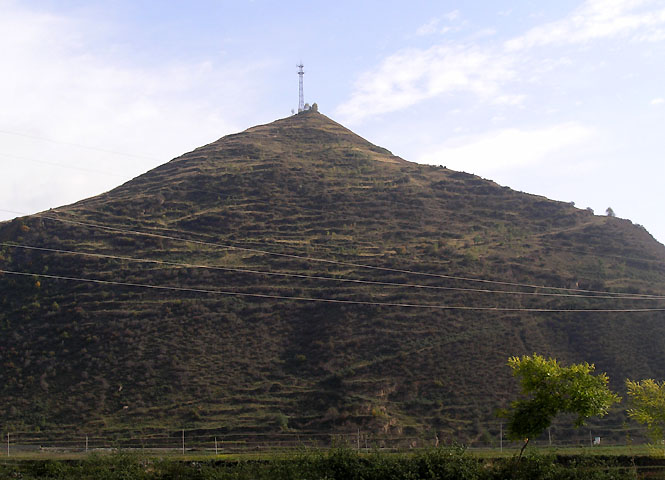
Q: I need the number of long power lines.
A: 3